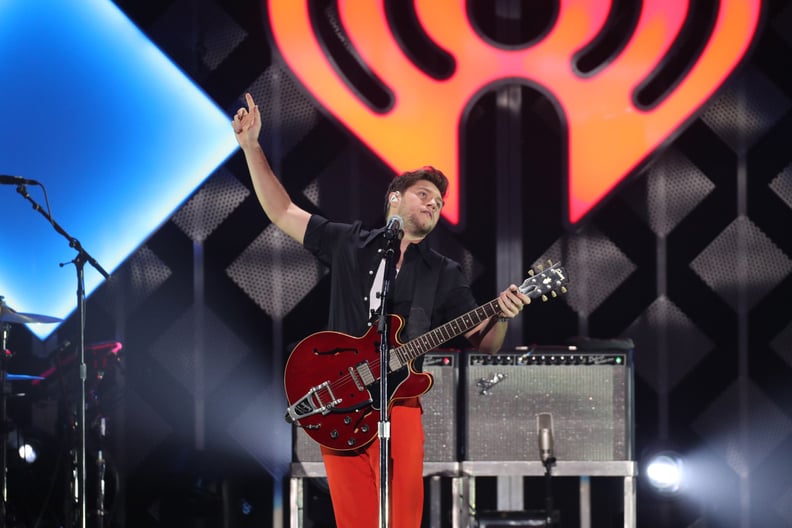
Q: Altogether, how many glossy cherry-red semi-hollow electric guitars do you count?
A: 1